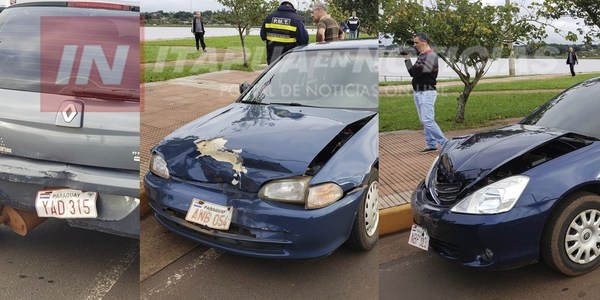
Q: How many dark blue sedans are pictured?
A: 2